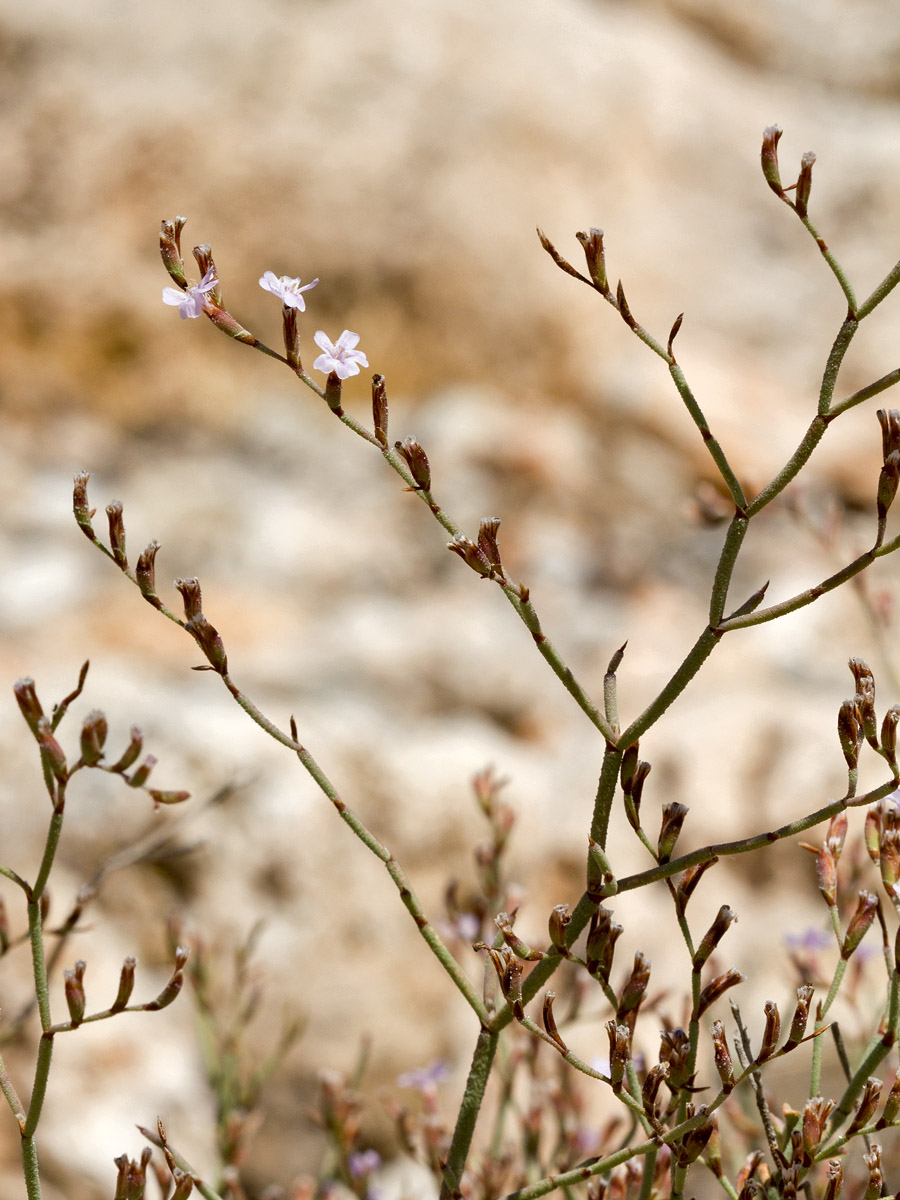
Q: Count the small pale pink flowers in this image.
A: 3